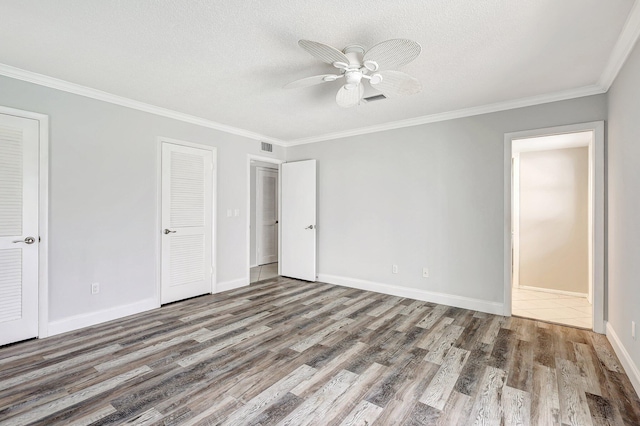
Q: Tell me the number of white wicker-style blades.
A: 5